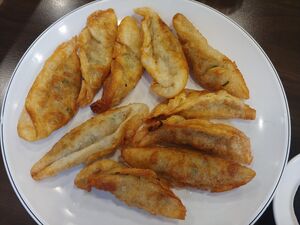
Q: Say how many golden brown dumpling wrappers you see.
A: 10